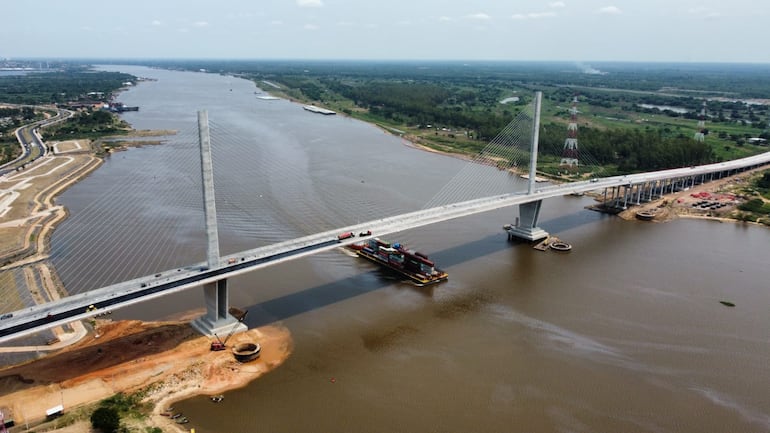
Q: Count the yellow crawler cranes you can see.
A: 0